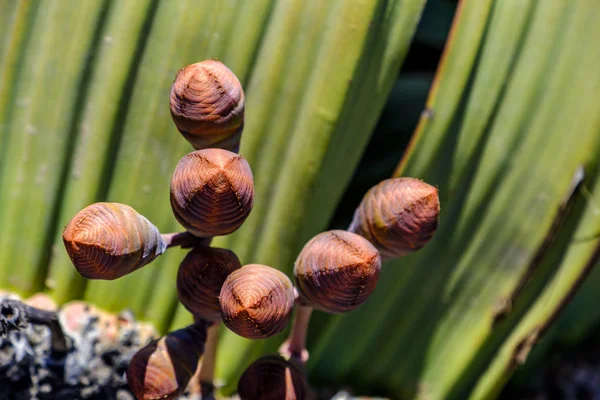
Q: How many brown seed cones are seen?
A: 9